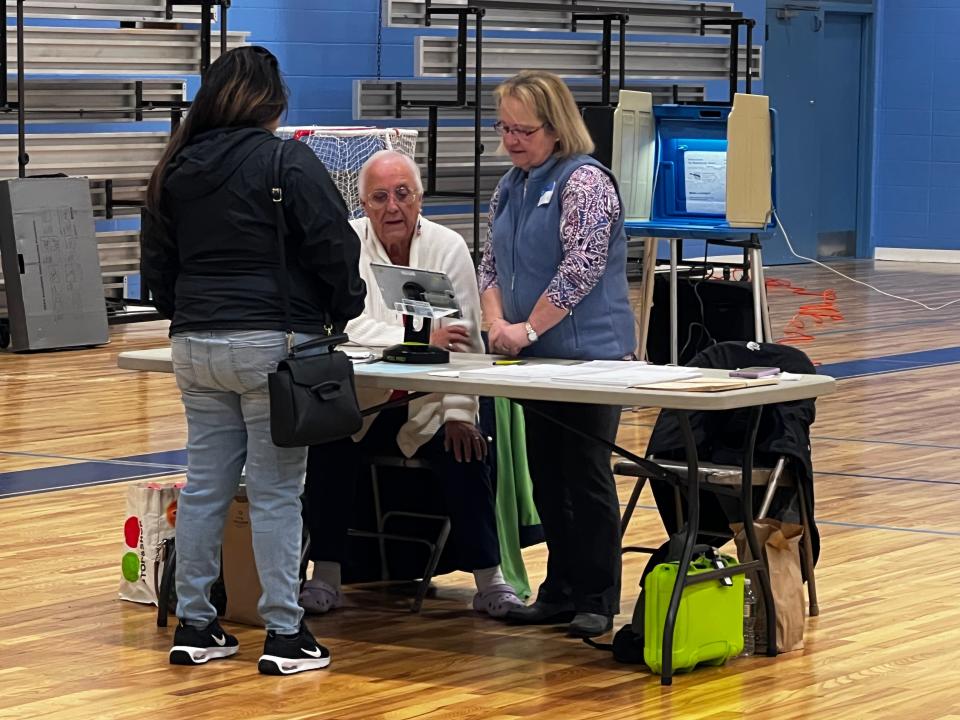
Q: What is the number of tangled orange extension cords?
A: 1